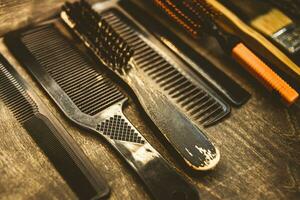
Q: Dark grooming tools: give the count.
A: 5